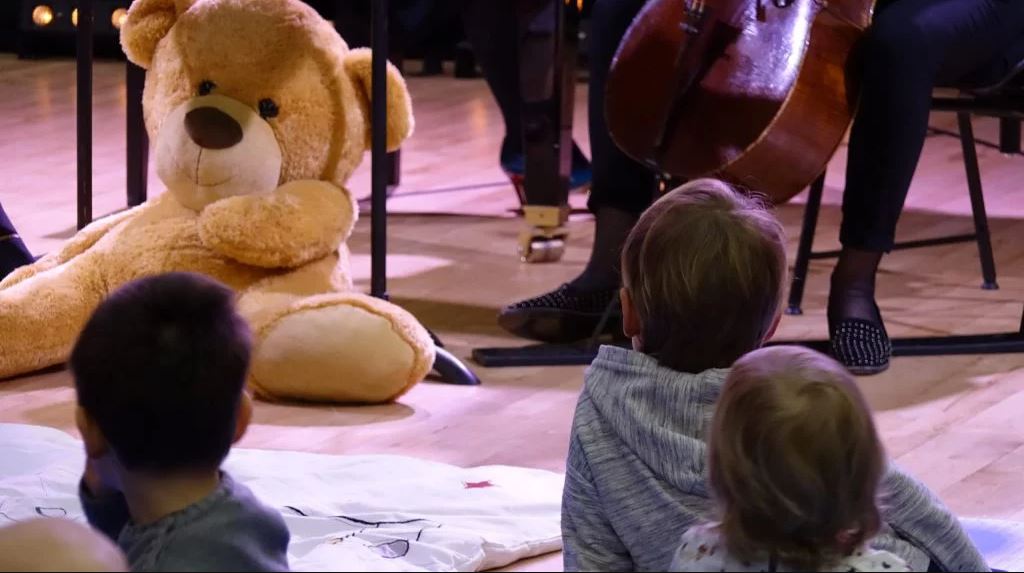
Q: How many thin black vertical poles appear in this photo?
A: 3